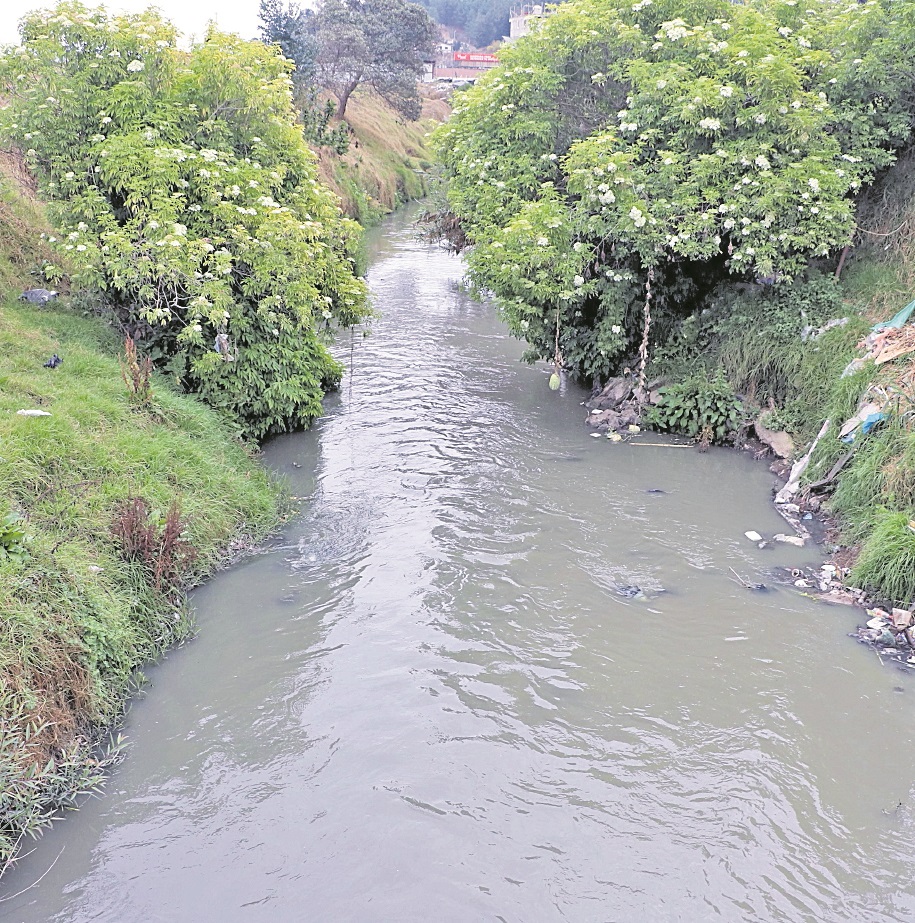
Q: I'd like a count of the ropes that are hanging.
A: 2